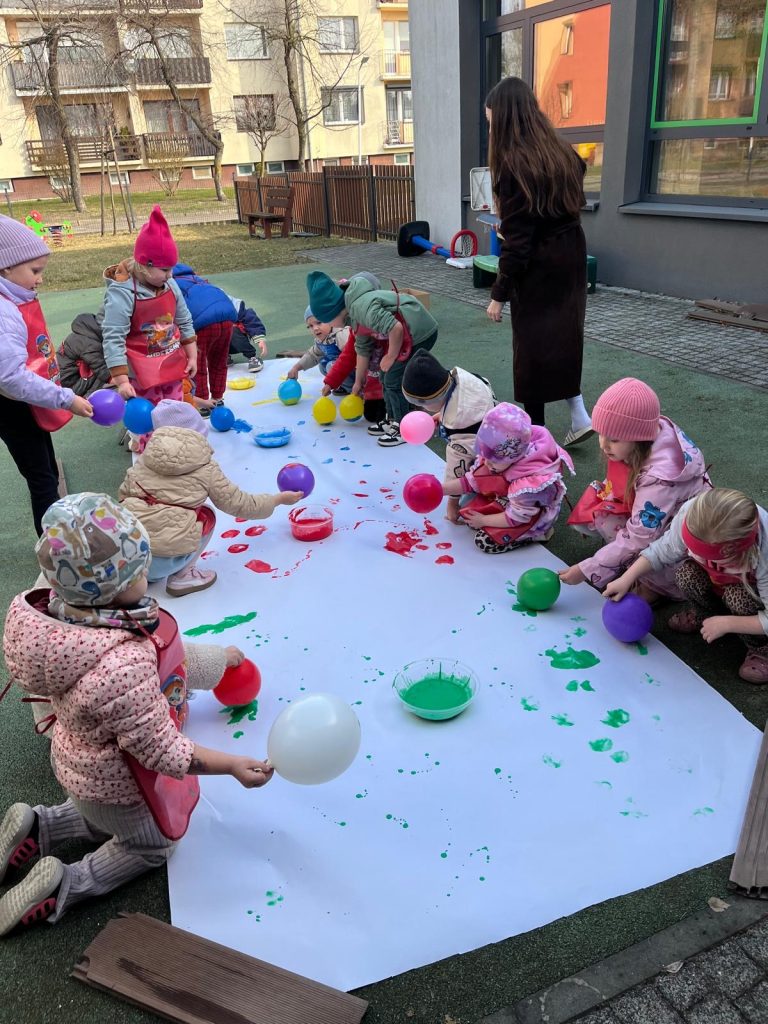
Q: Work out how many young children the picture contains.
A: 15